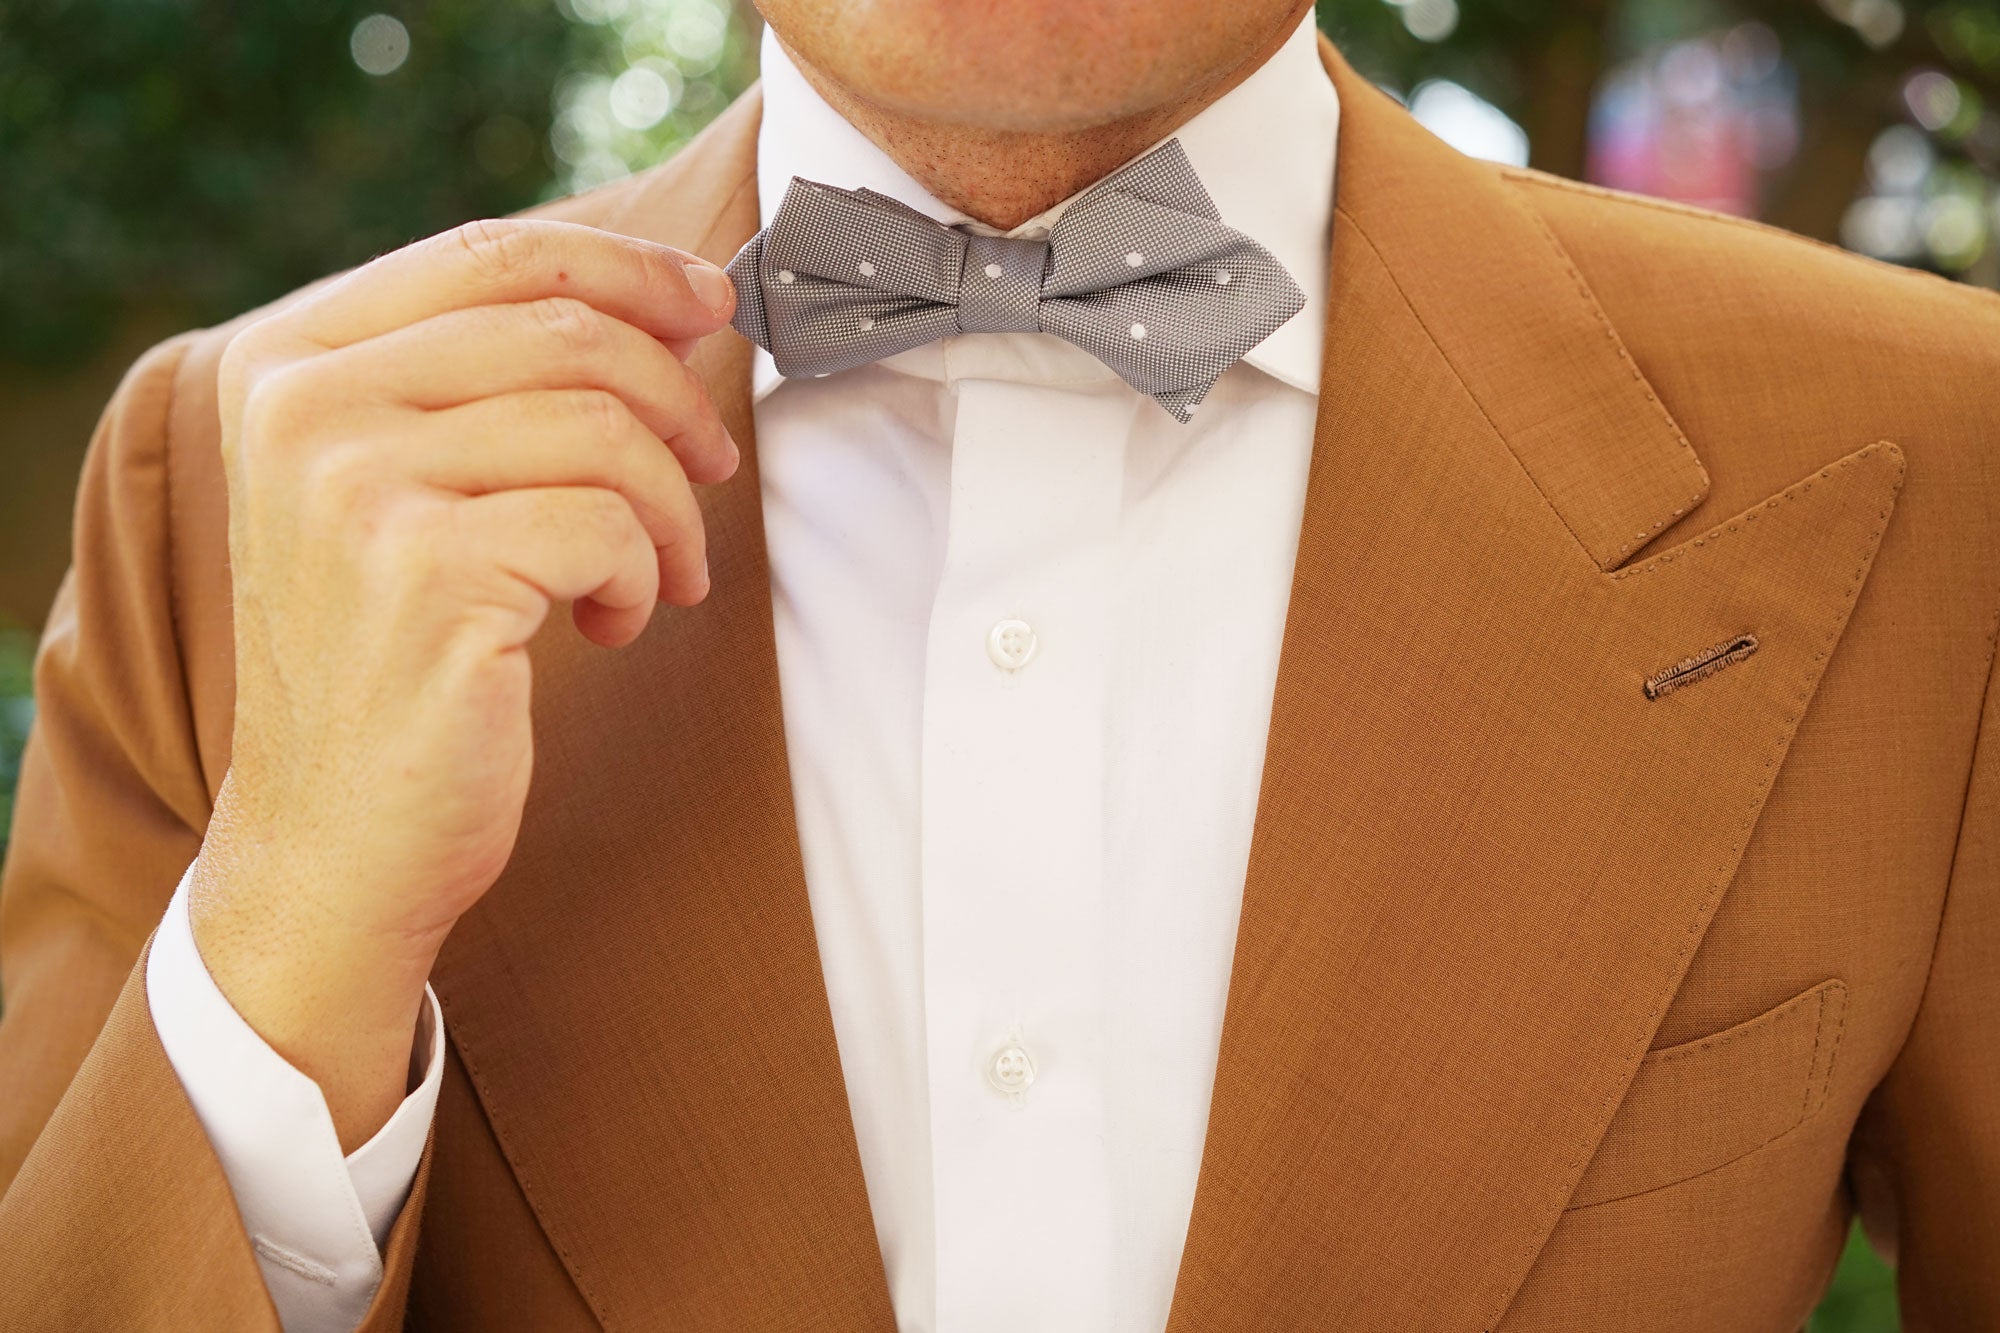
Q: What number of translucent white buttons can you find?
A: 2